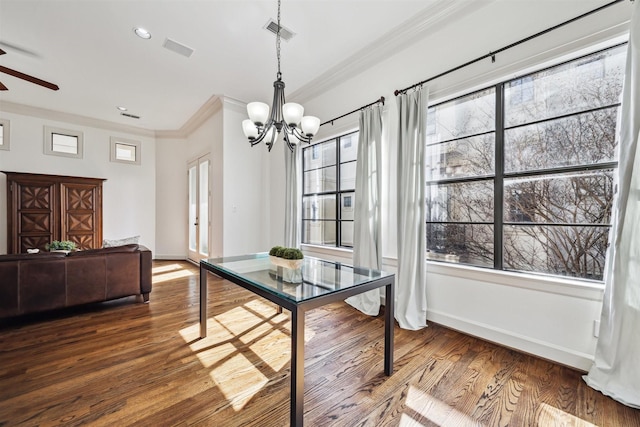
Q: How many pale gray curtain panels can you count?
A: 4